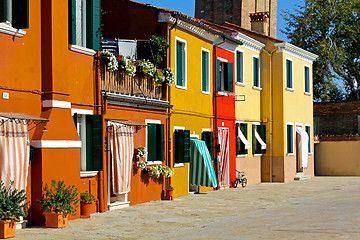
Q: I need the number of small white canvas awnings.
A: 2